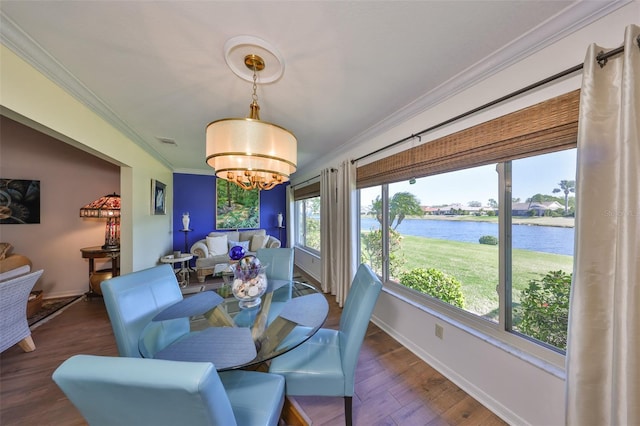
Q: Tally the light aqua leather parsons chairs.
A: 4